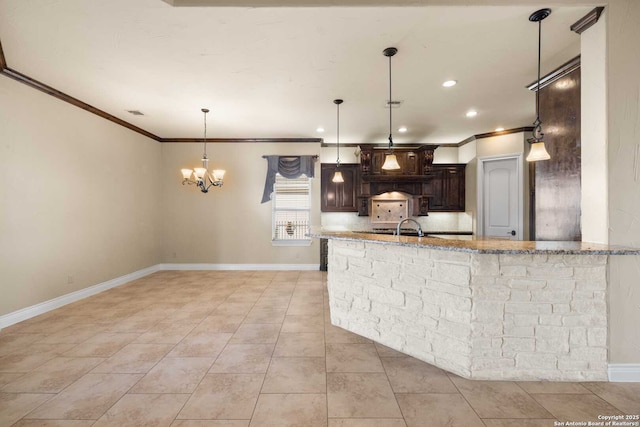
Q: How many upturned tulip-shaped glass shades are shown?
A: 5